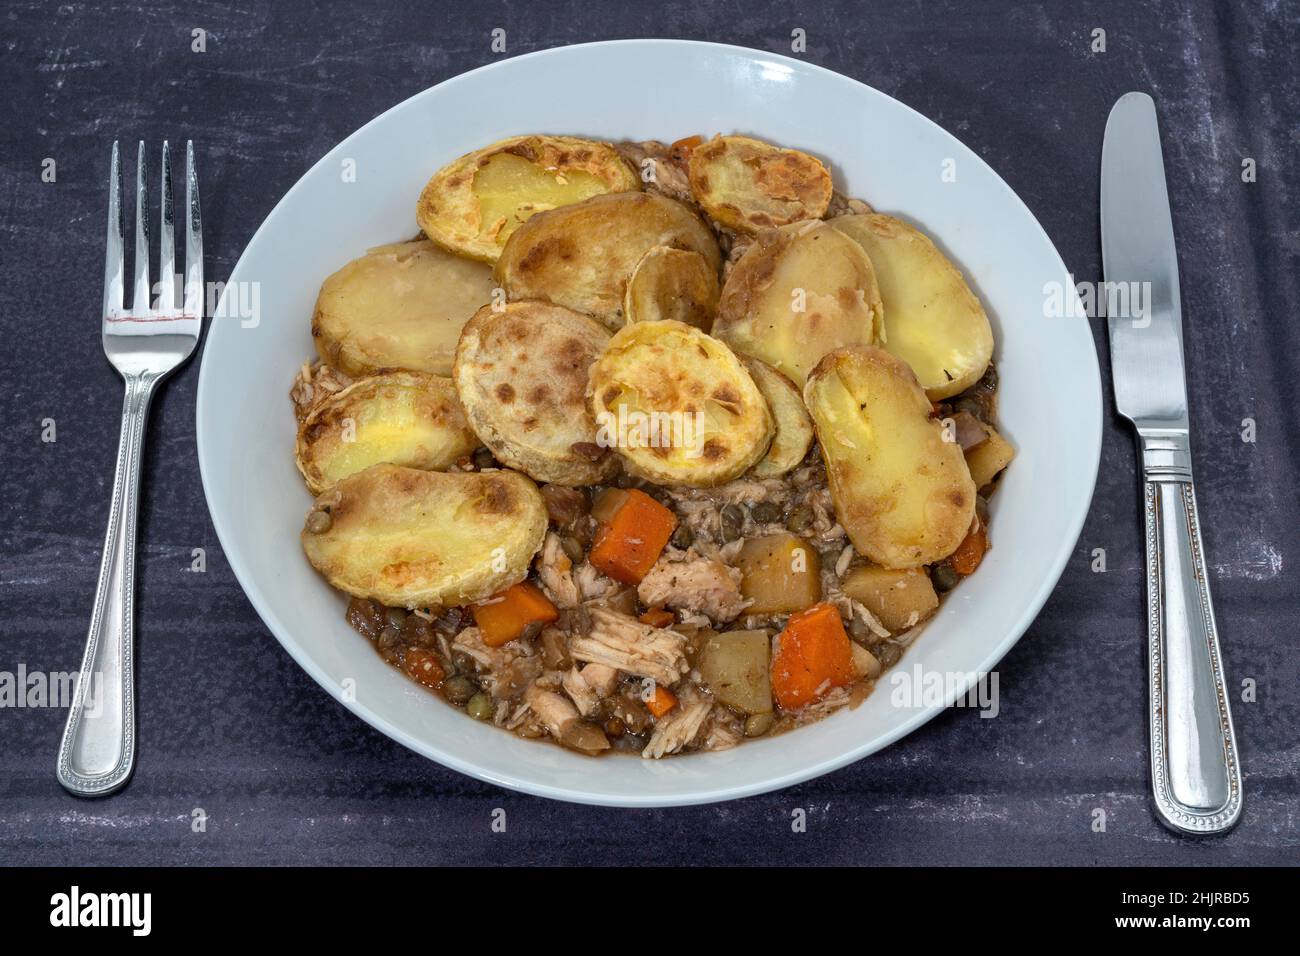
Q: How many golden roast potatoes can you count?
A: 13